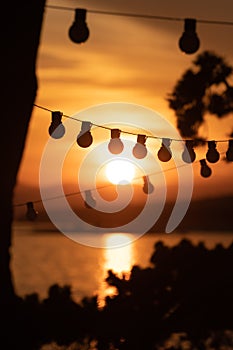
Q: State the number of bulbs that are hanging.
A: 14